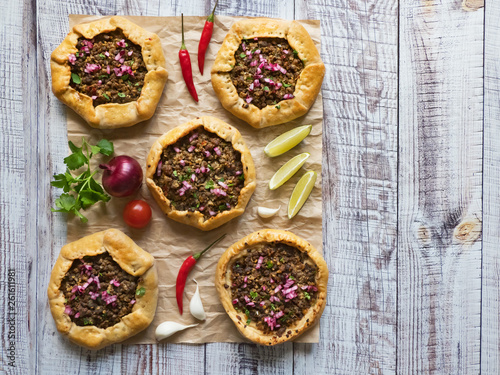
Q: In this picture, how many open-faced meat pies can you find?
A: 5